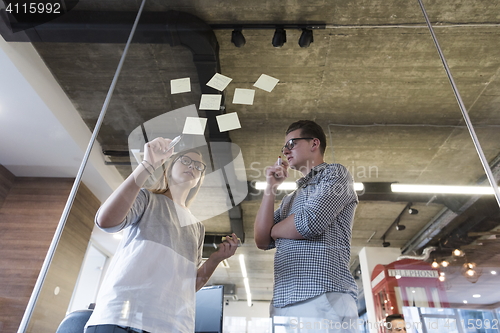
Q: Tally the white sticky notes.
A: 7